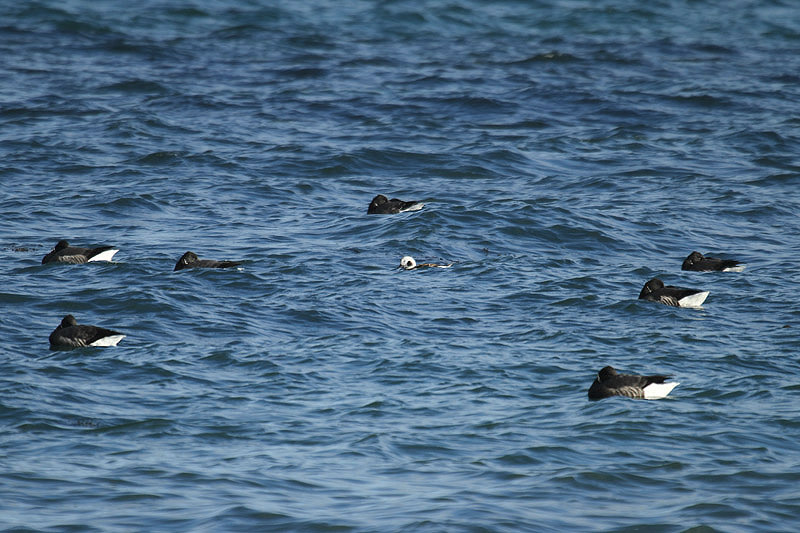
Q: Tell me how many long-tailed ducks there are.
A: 1